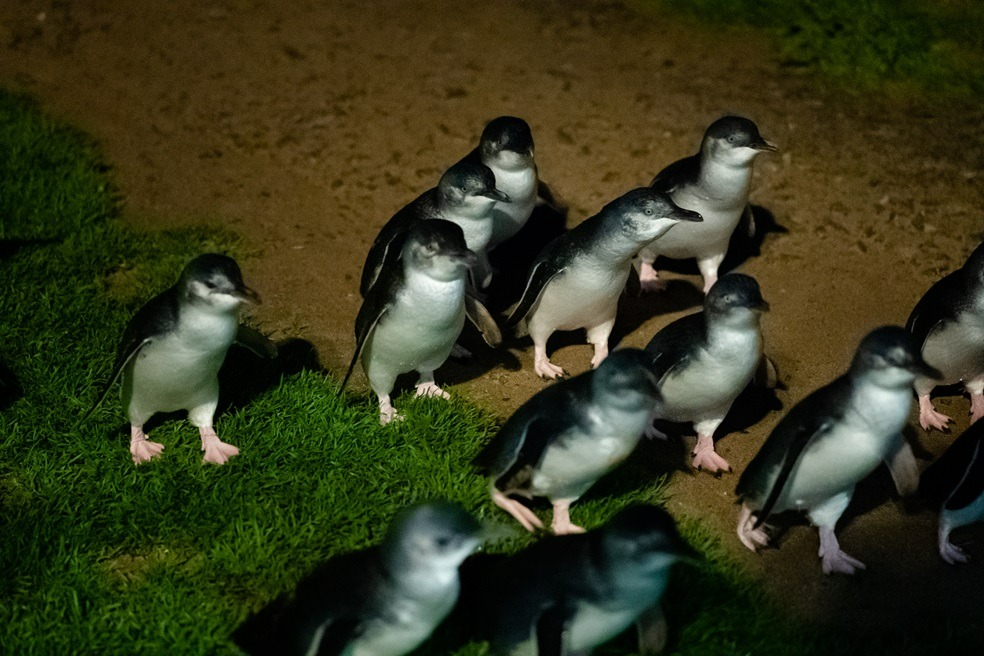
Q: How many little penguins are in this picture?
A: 13